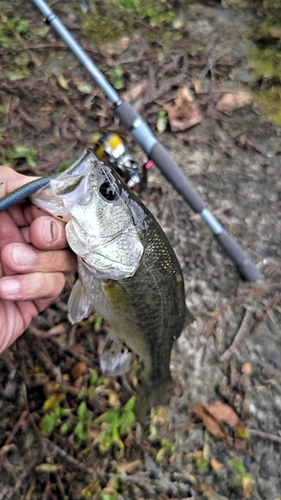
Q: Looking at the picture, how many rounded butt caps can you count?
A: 1